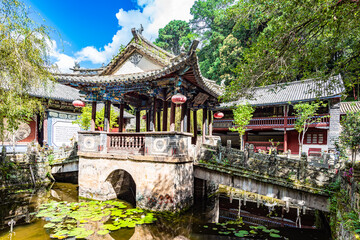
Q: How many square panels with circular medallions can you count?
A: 2